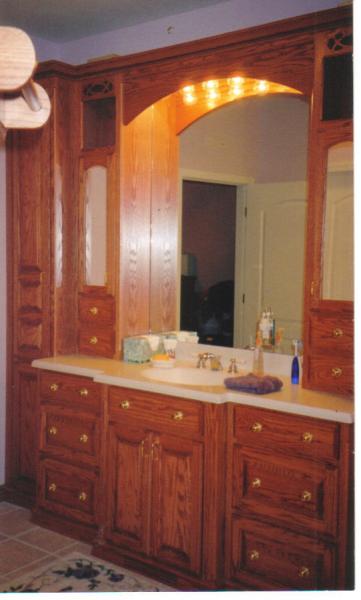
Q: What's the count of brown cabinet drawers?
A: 11